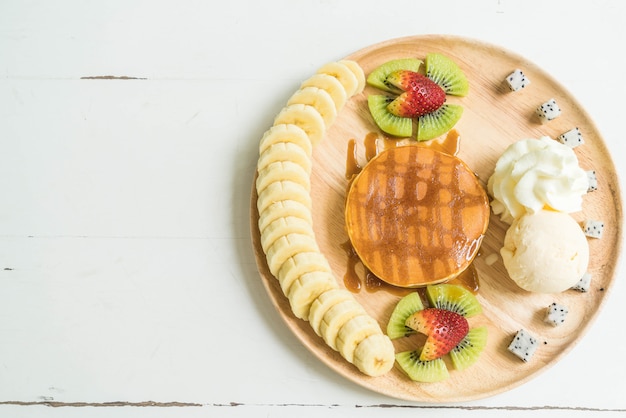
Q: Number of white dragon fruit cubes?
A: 8